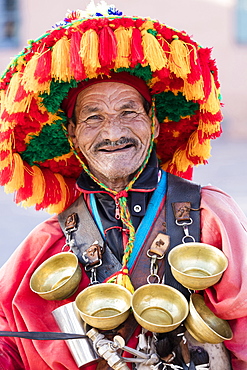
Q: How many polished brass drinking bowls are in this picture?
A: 5